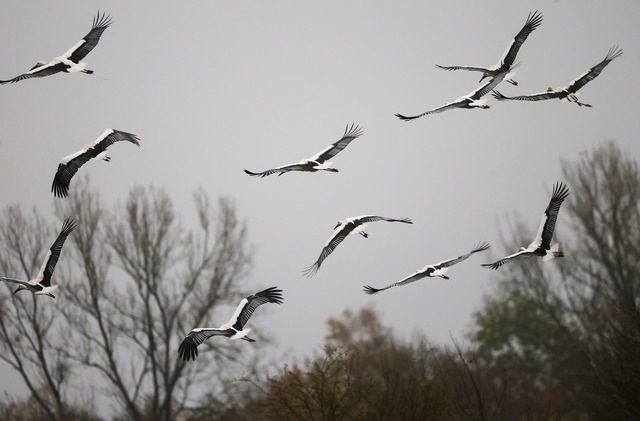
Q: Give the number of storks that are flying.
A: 11